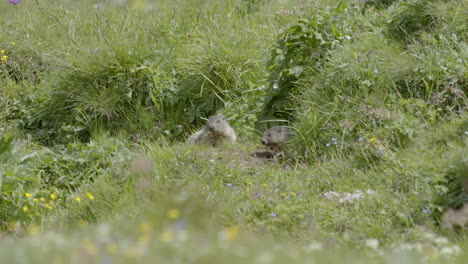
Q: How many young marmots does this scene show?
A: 2